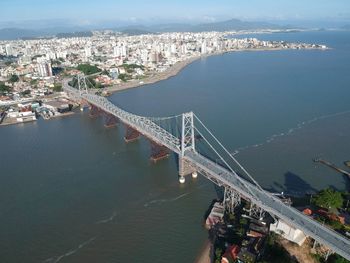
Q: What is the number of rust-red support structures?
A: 4